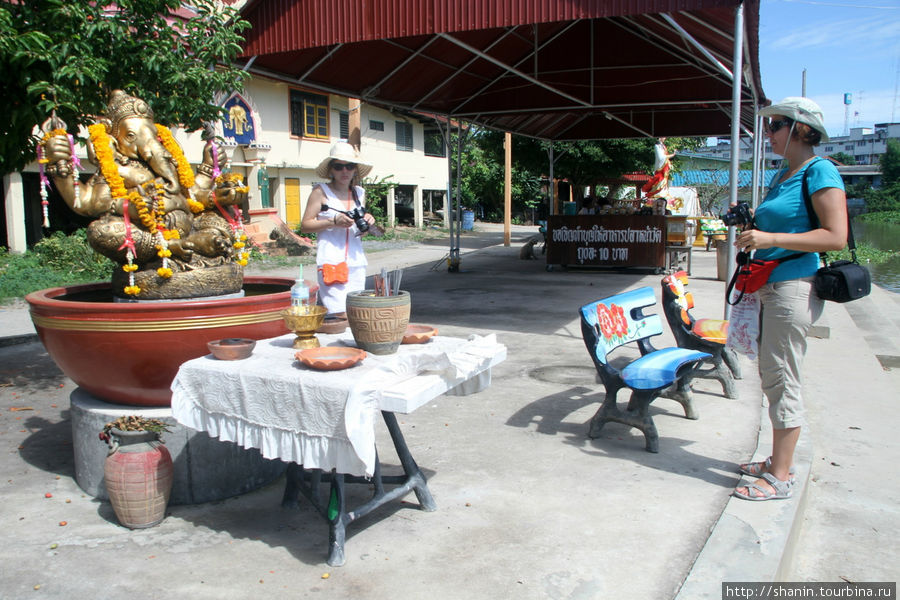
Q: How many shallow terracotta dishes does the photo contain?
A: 4